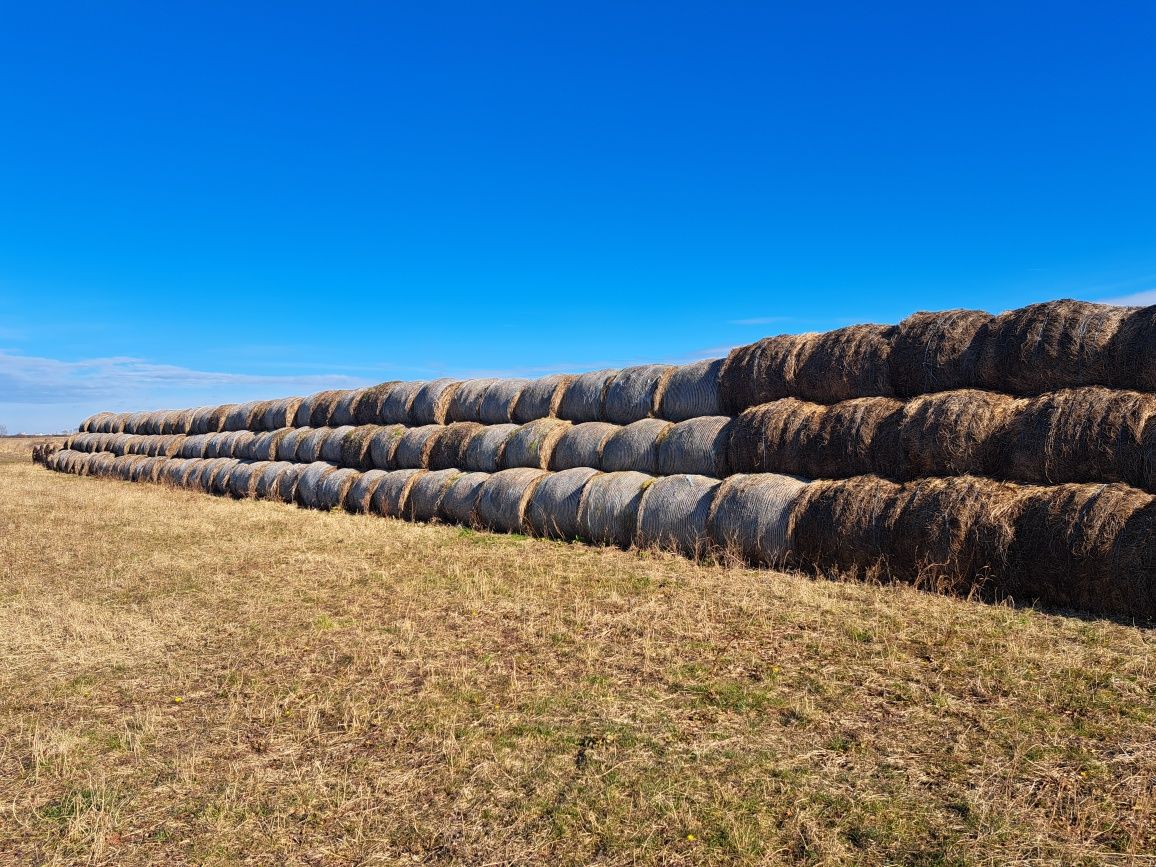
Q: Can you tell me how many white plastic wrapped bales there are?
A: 0